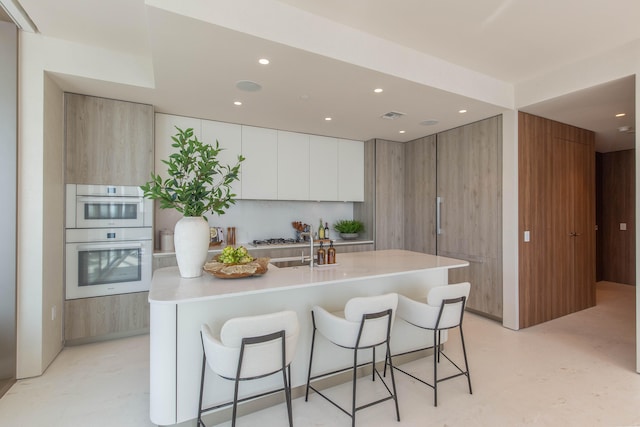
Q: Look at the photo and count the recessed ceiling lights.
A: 7